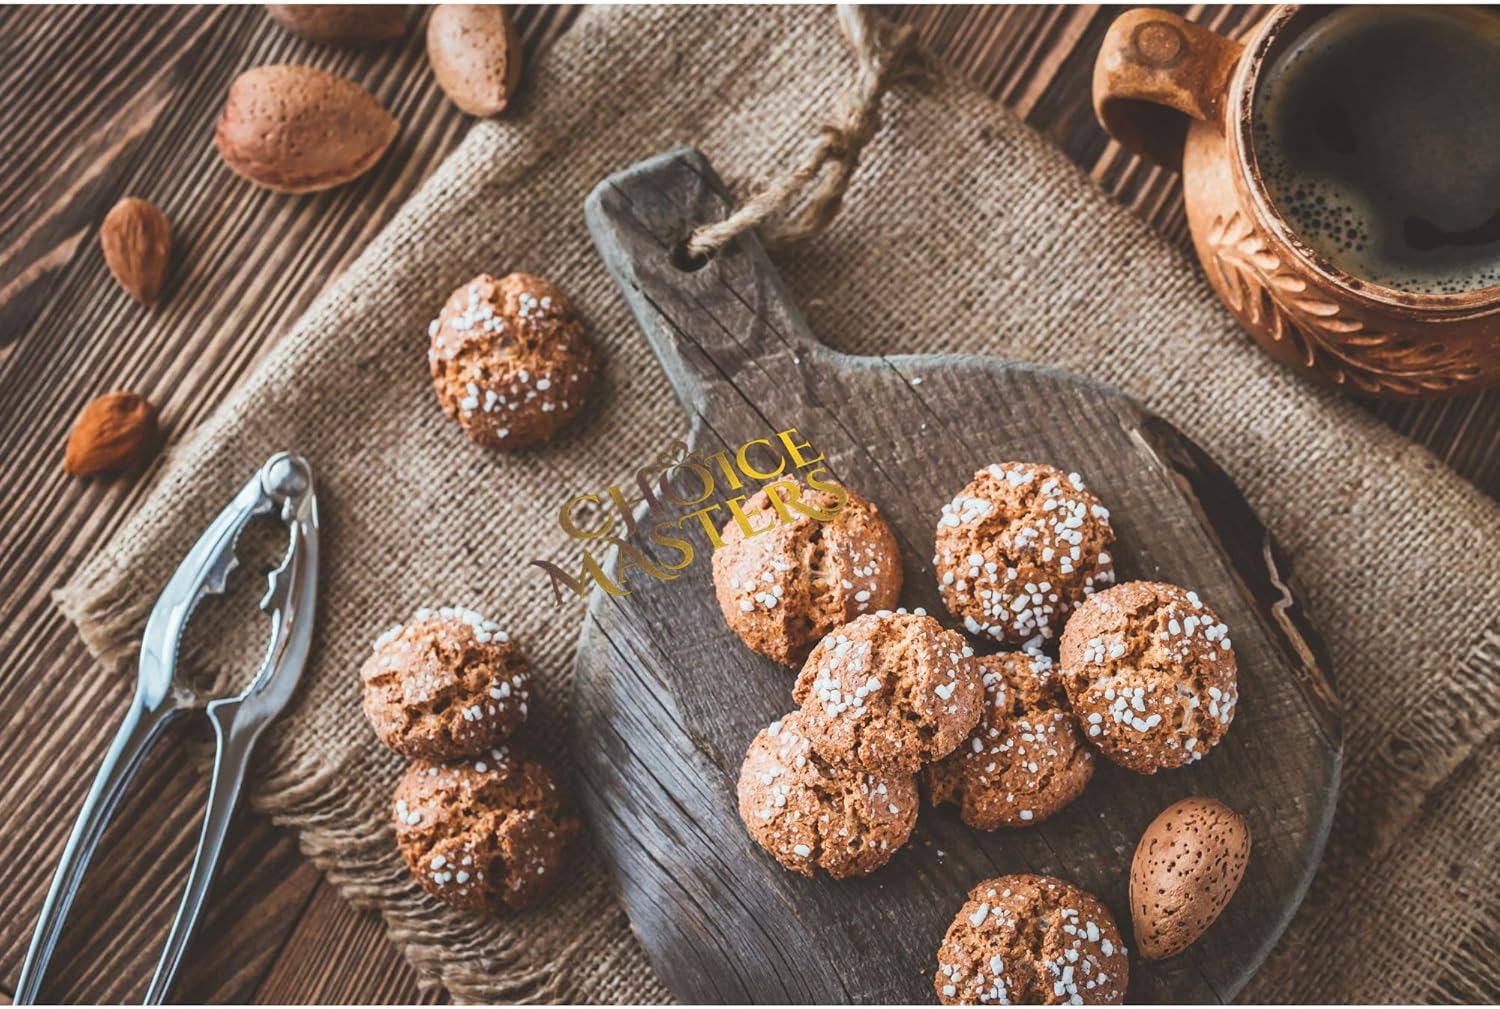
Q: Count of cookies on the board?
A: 7